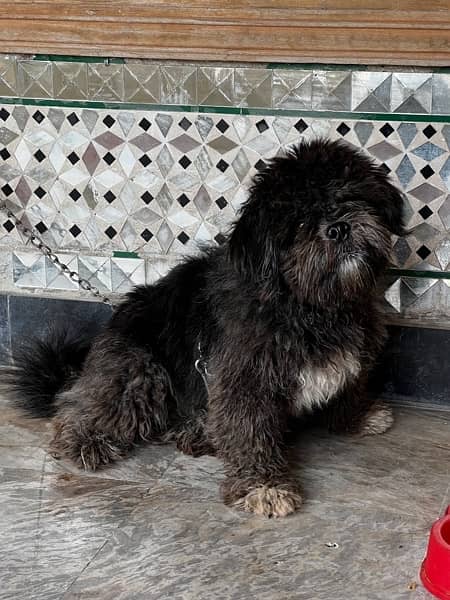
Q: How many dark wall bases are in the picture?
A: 1